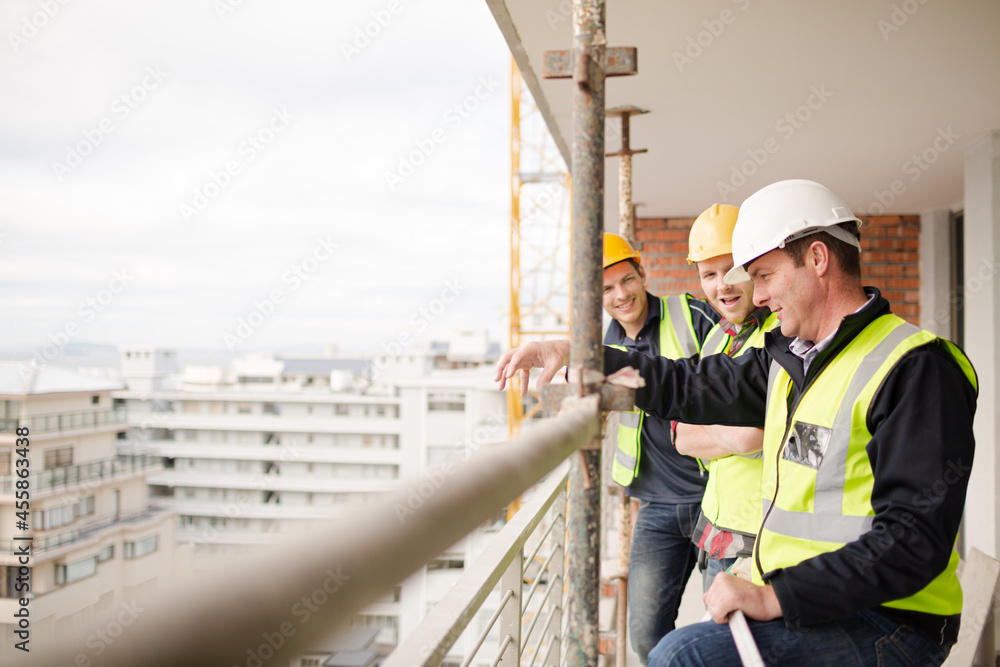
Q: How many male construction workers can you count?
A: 3